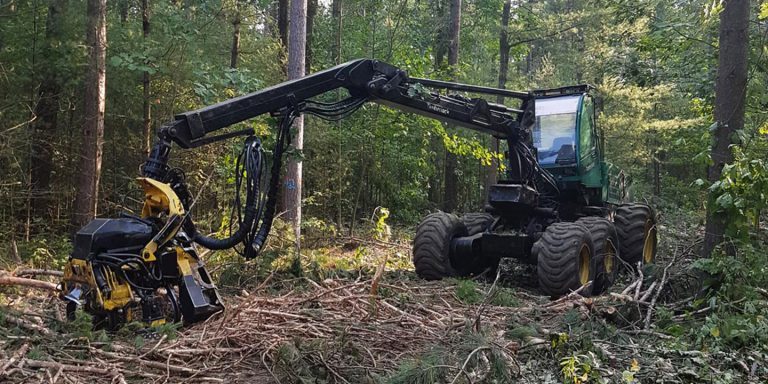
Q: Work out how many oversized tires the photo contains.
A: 5